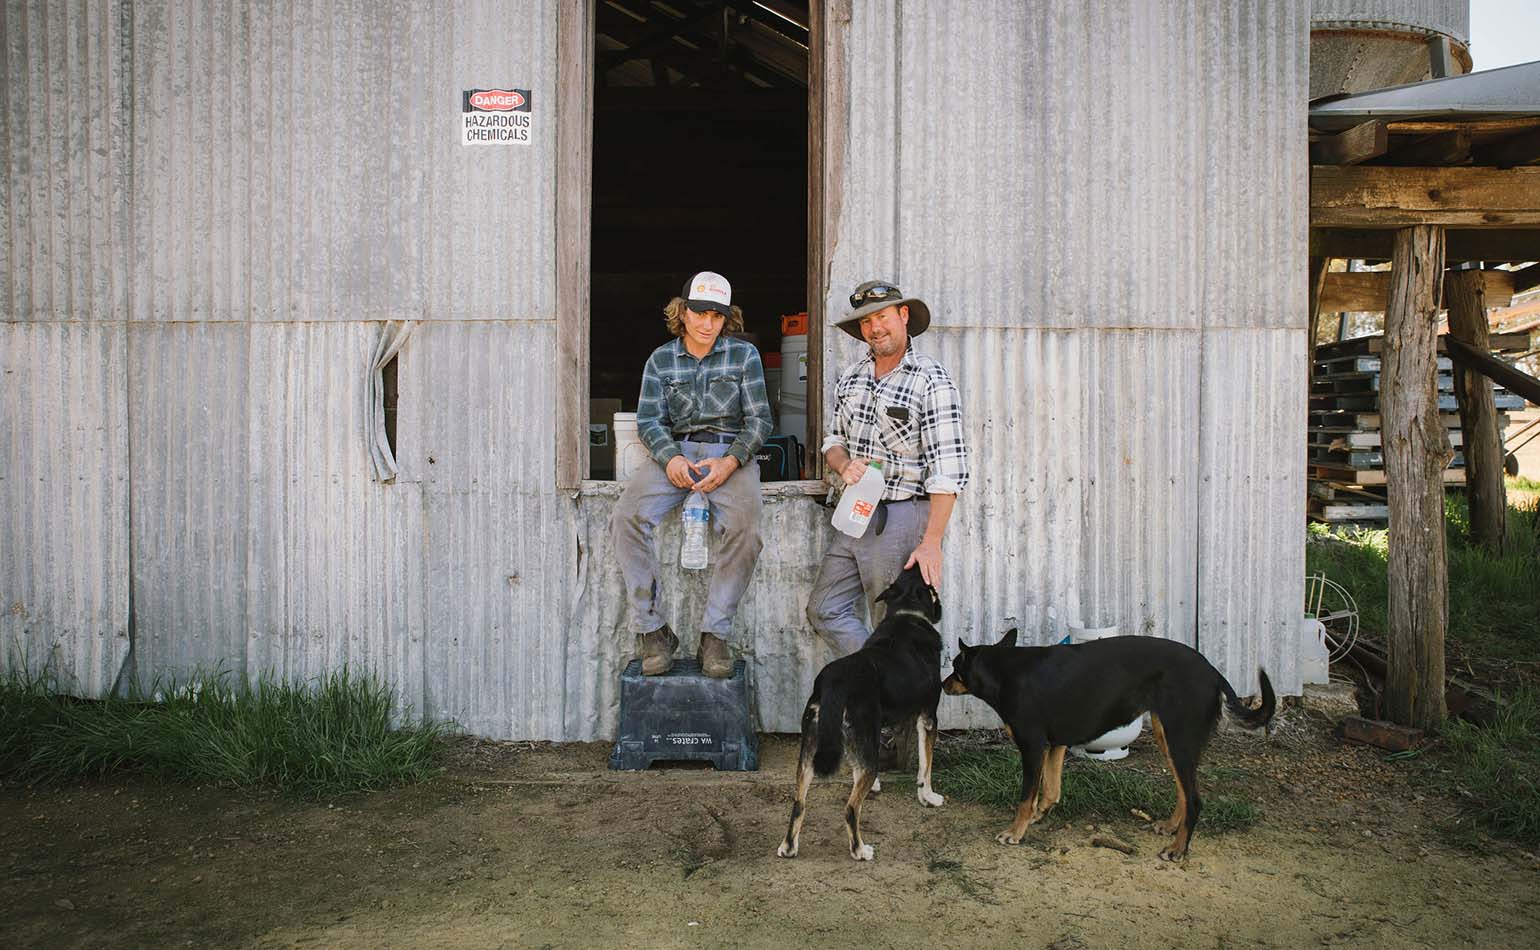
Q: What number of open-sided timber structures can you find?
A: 1